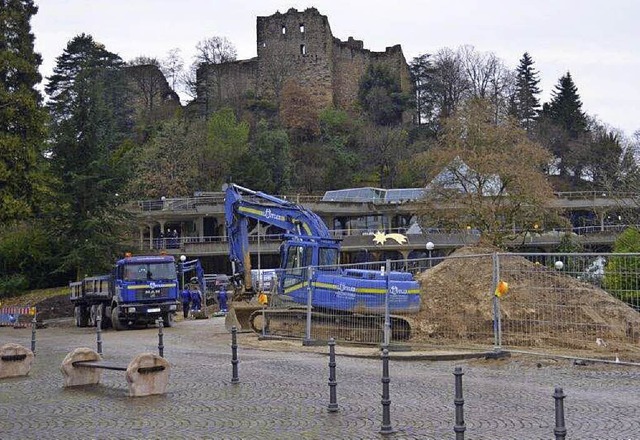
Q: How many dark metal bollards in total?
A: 8